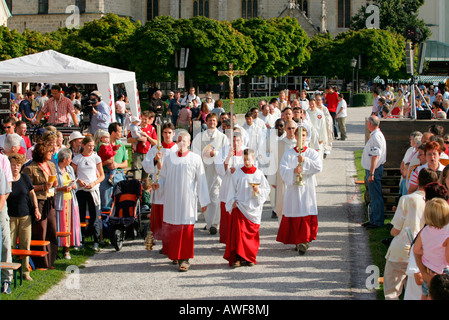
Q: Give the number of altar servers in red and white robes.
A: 5